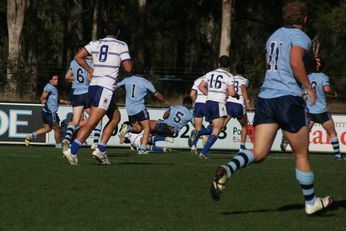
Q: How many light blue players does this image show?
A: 6